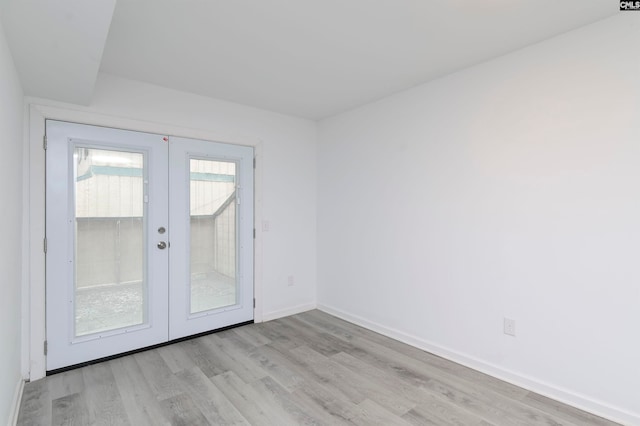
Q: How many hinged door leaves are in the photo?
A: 2